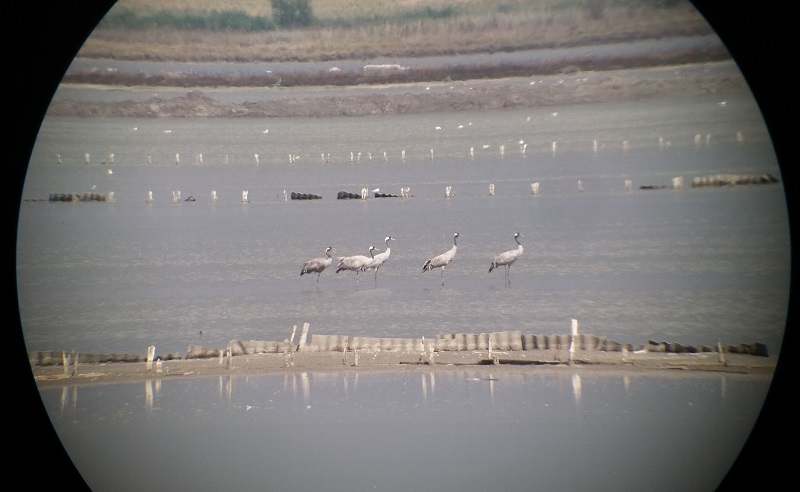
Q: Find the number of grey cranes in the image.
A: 5